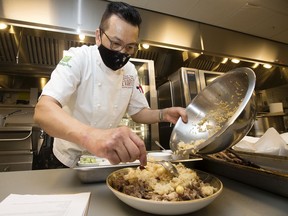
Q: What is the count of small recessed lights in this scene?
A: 5